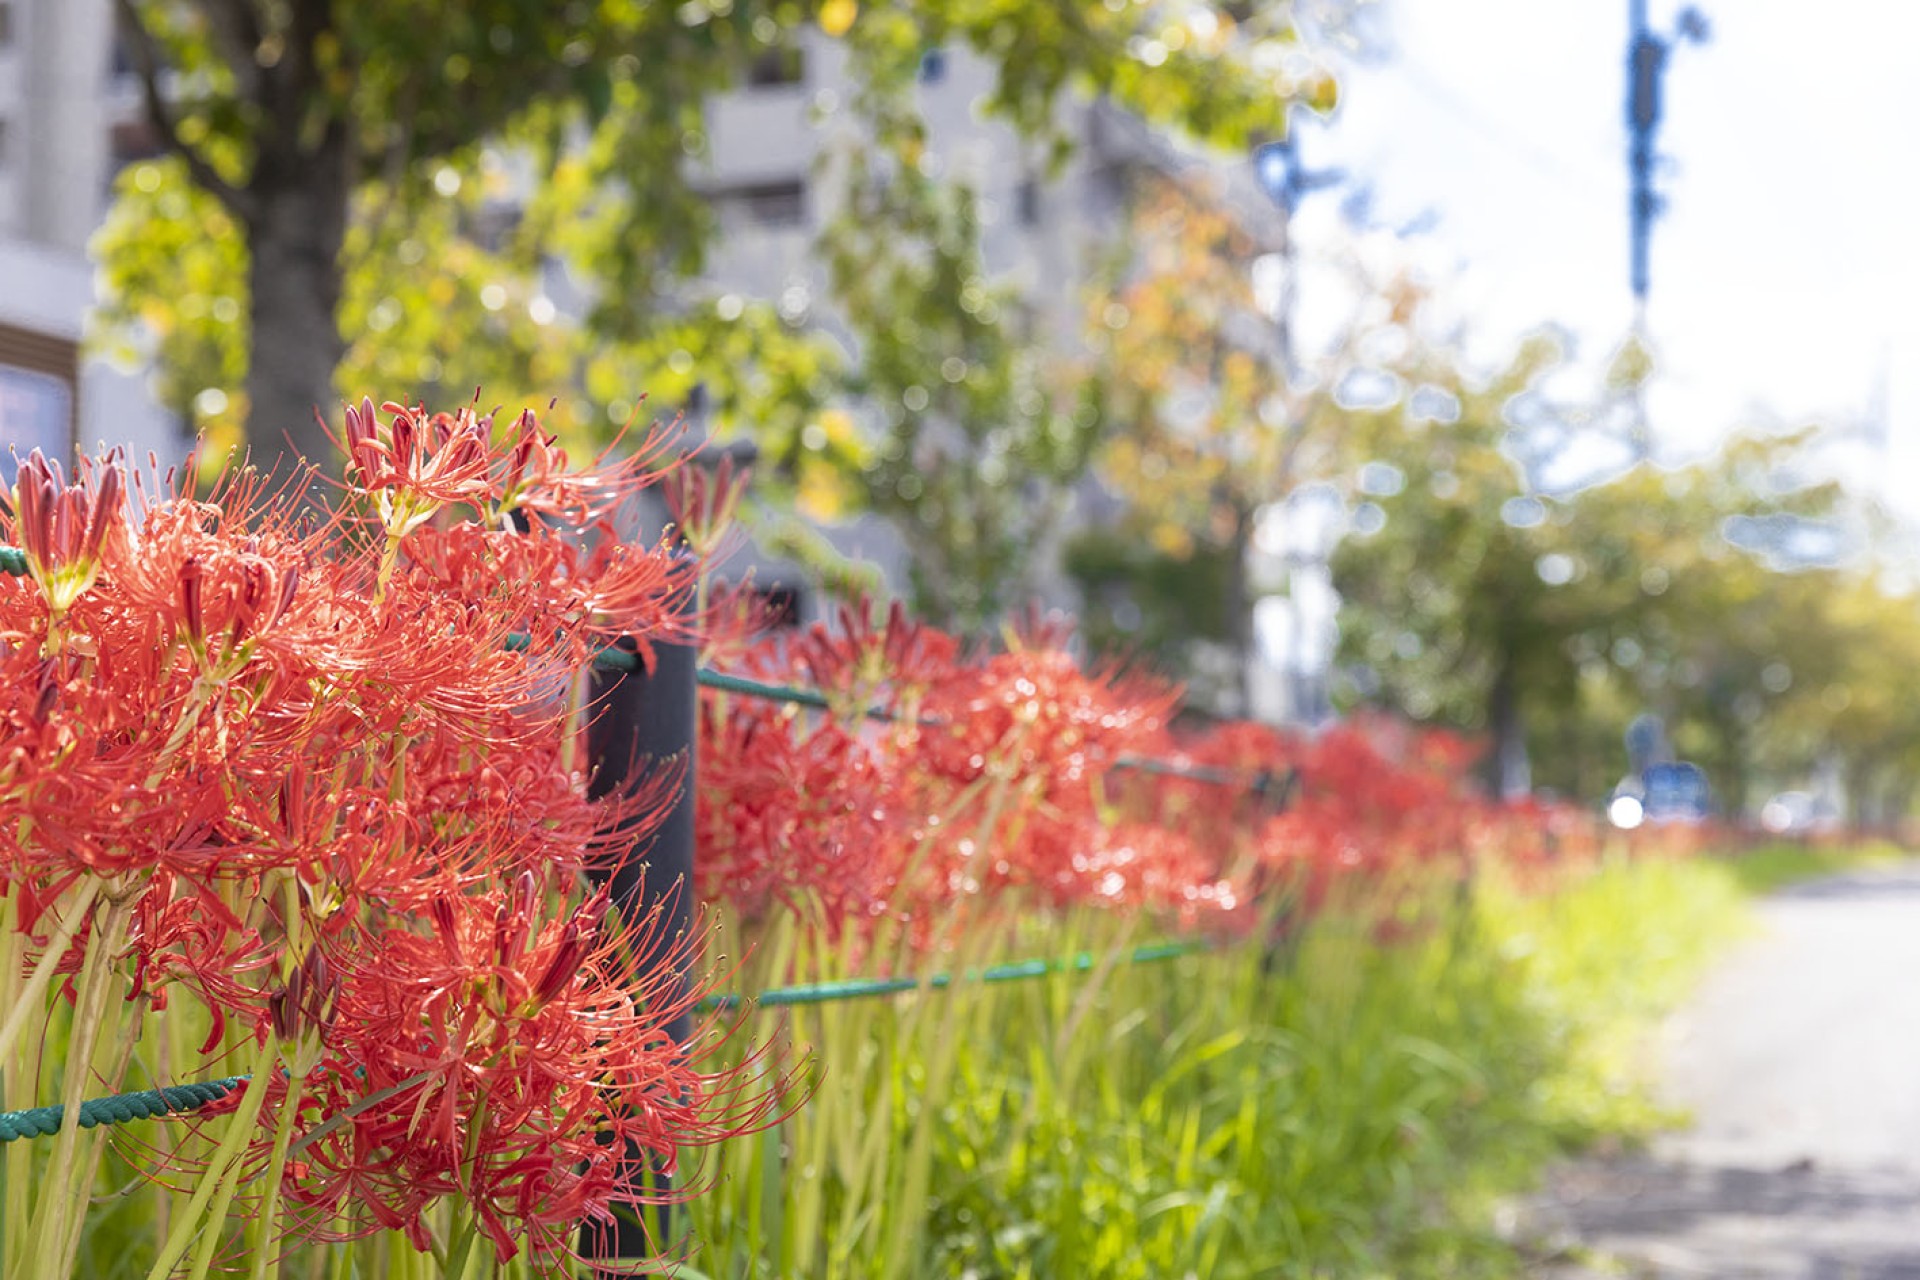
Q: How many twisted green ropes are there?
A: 2